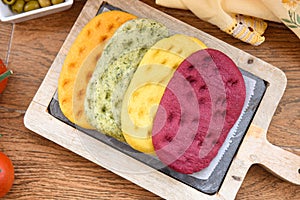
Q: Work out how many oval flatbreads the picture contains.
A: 4